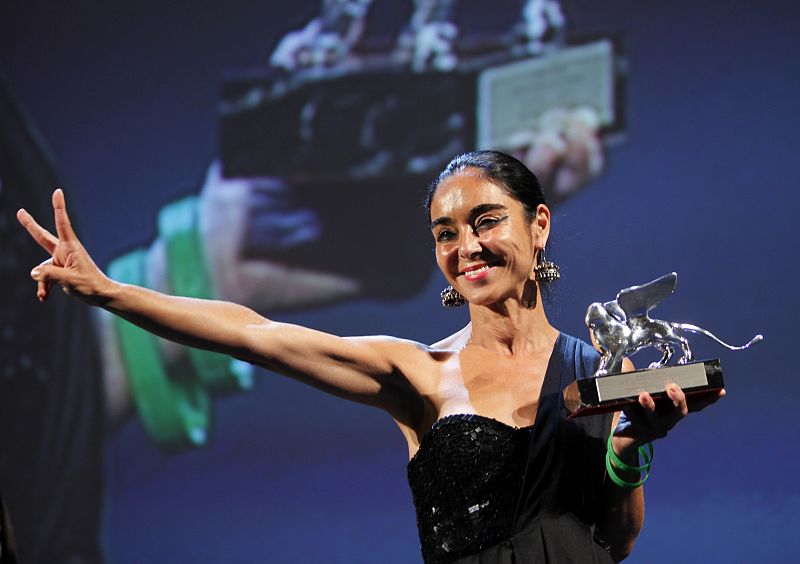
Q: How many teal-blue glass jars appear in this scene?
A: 0